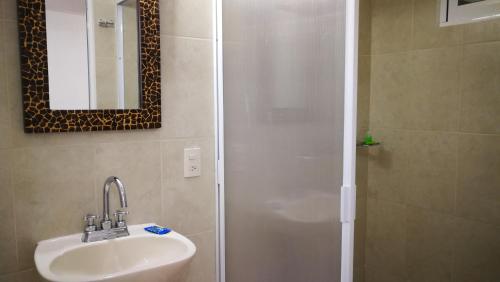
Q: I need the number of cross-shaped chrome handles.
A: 2